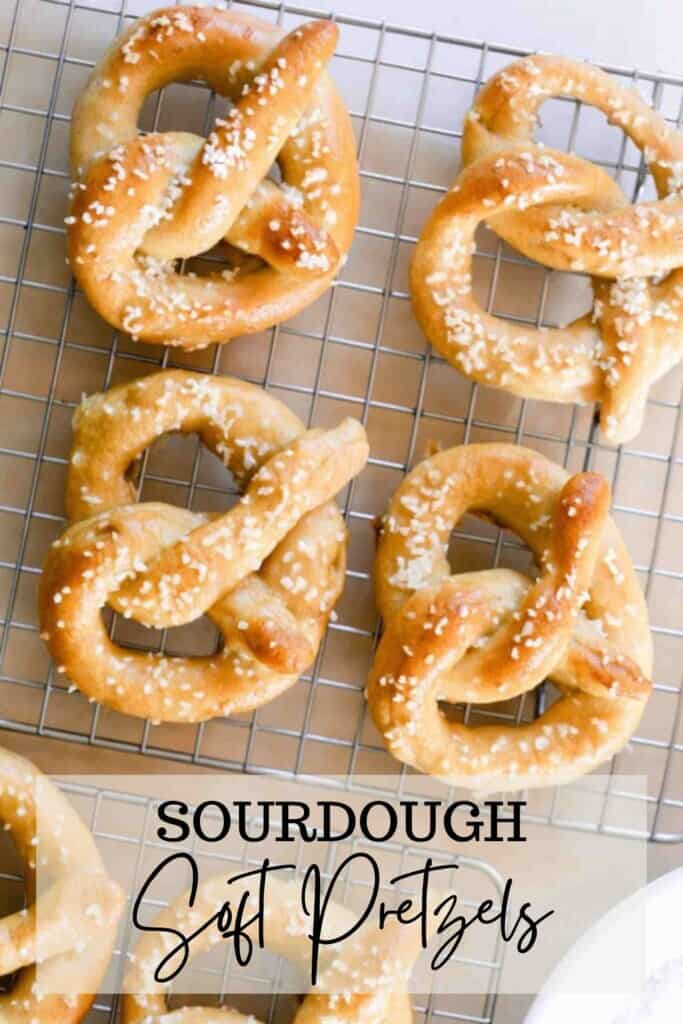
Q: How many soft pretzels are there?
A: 6